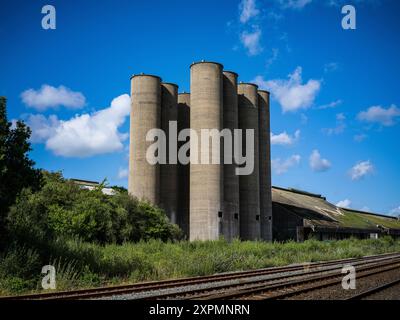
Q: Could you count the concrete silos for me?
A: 7